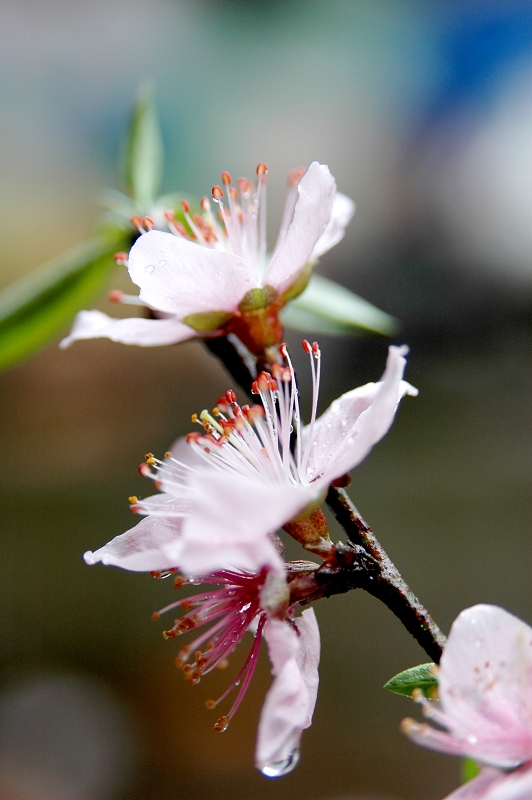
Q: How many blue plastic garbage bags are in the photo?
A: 0